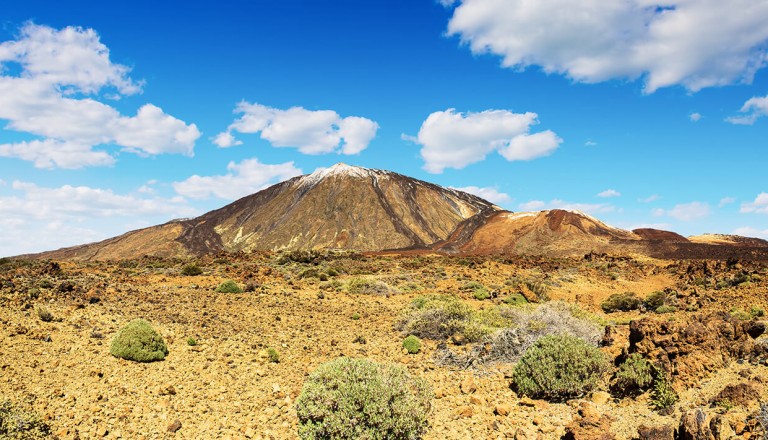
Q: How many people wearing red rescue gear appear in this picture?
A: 0